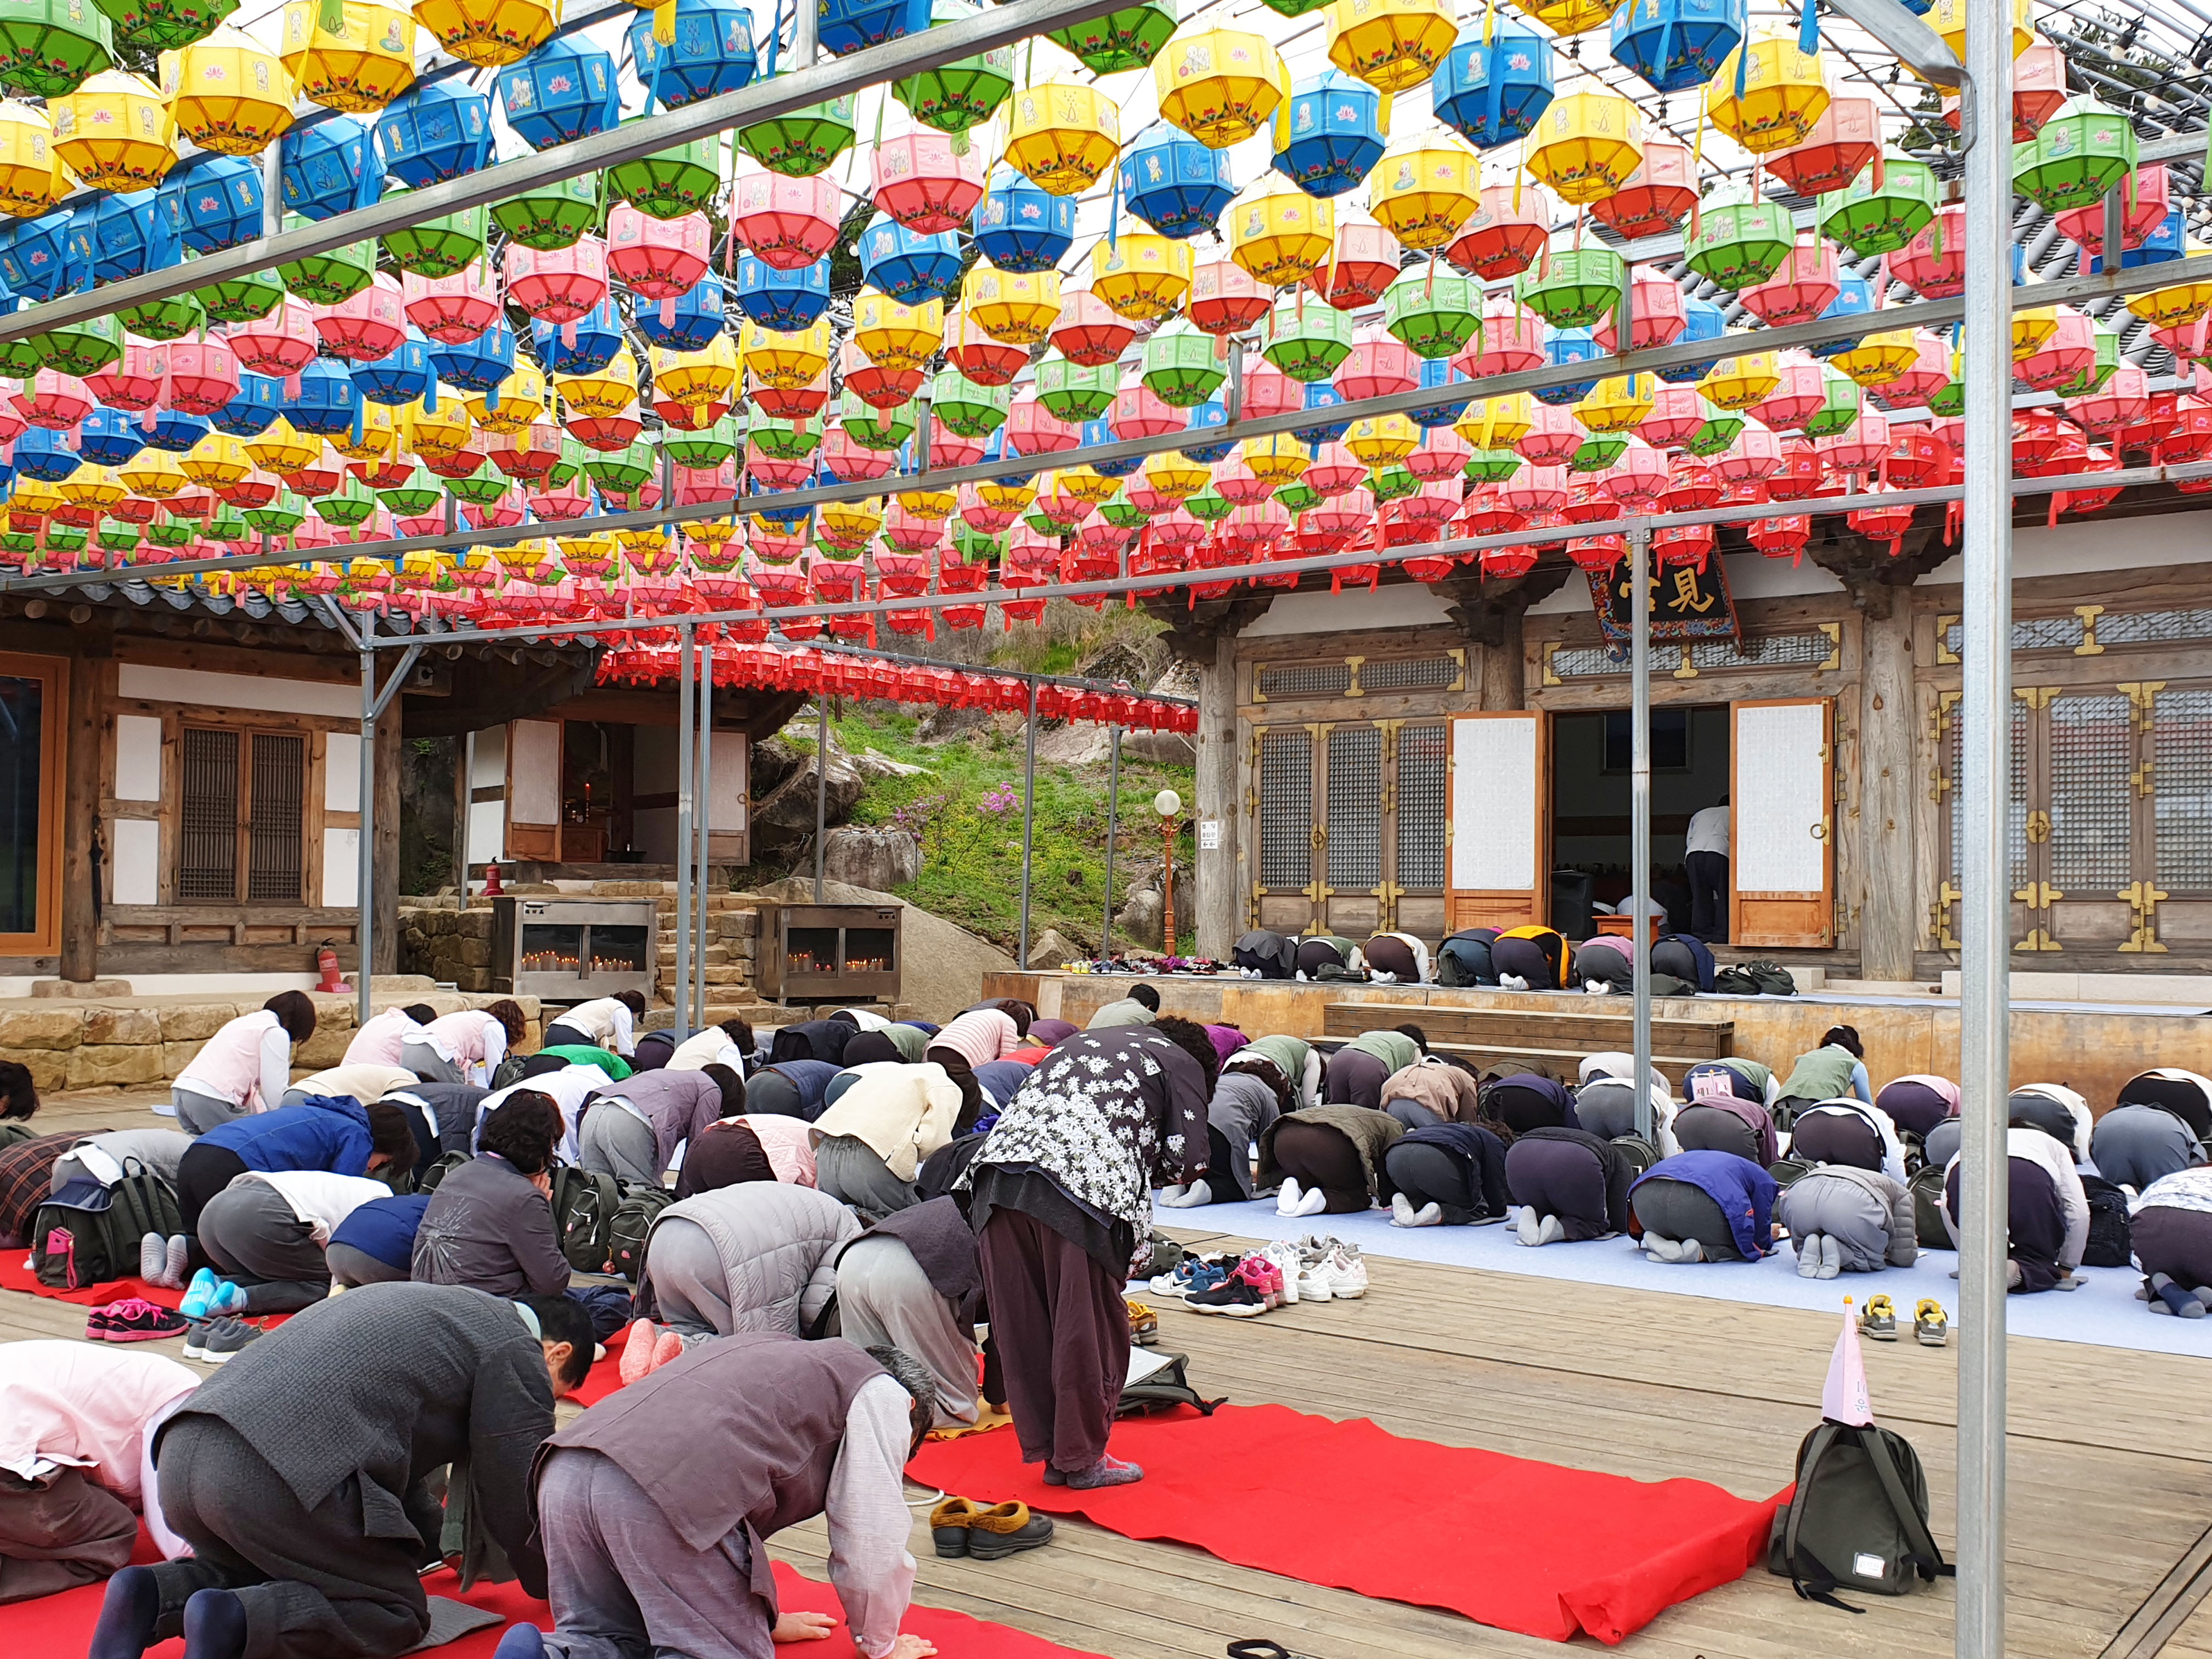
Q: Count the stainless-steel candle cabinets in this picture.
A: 2